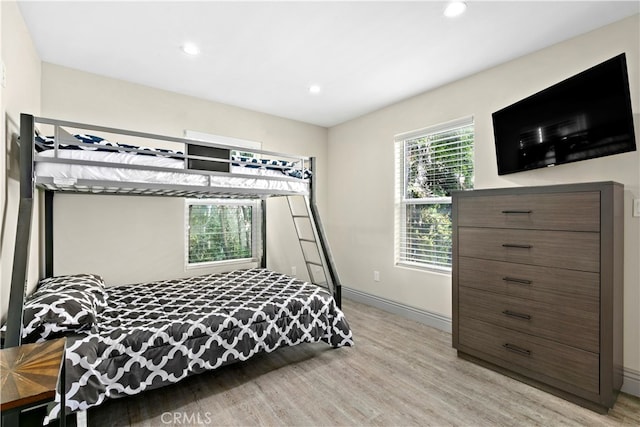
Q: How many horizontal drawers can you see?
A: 5